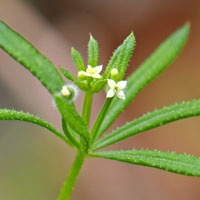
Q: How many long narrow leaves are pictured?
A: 5